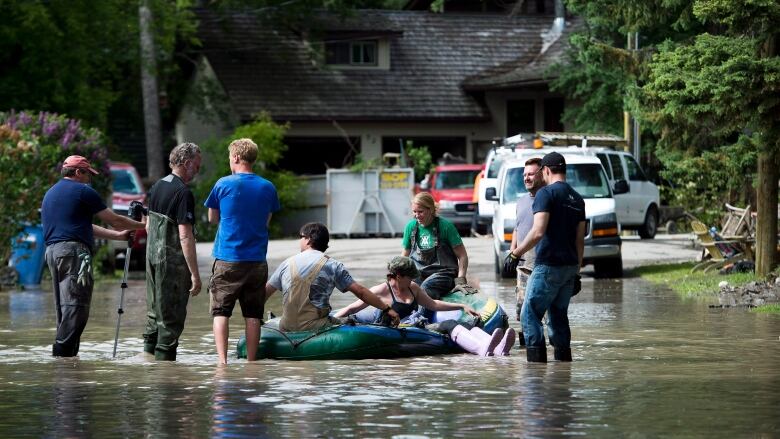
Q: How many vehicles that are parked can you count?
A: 4